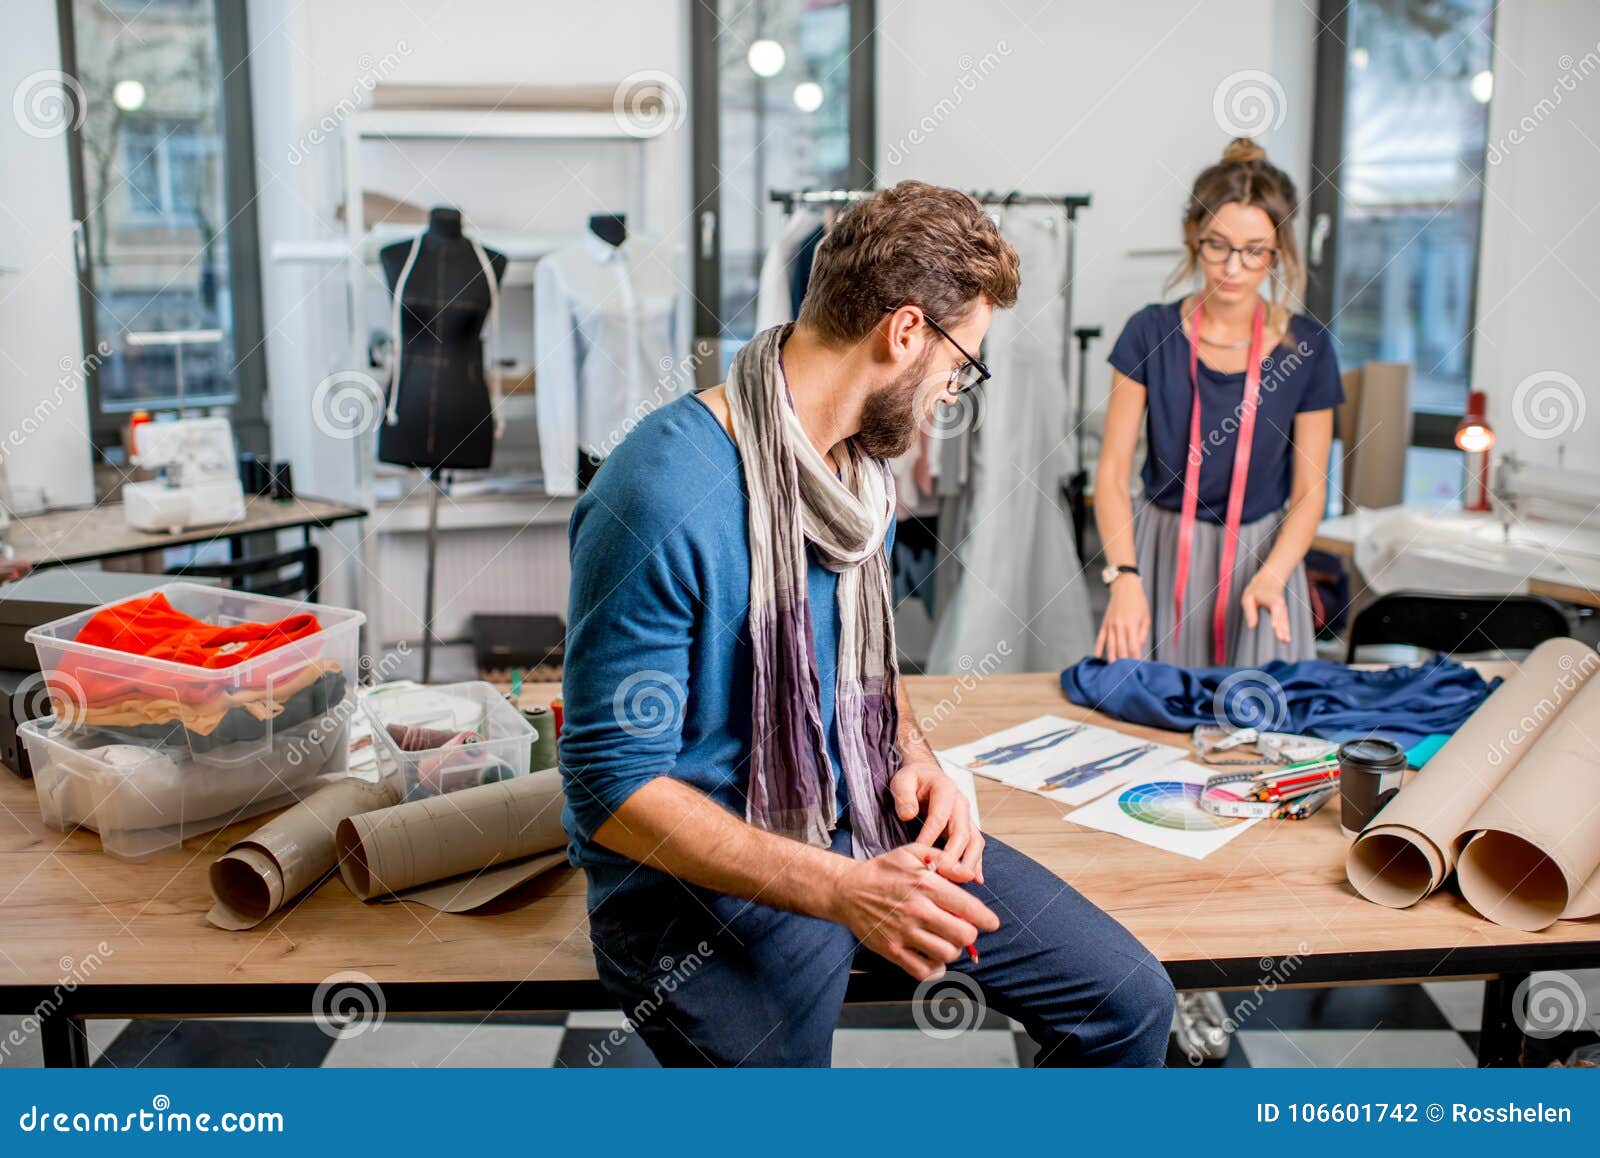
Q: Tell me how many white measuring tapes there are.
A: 2